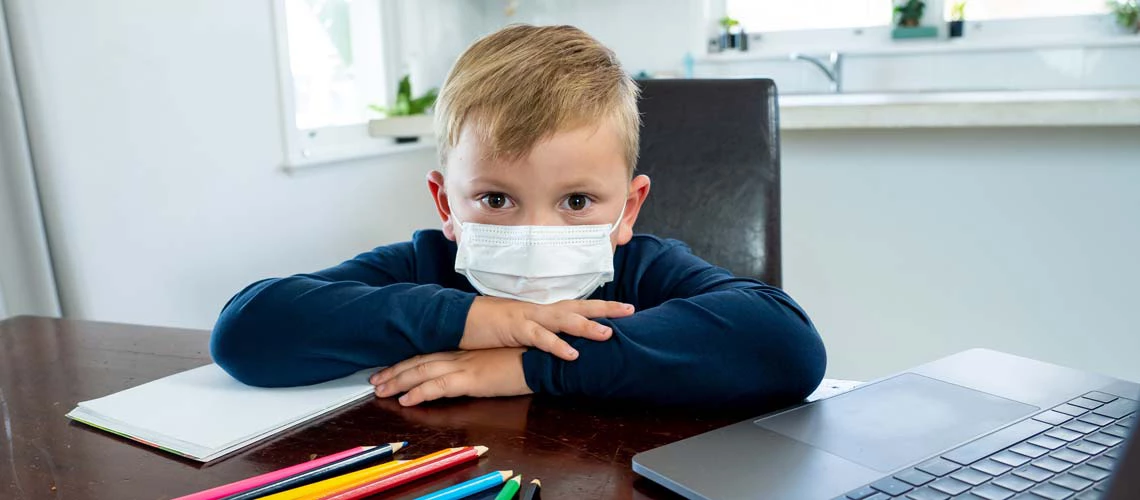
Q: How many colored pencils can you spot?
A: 8